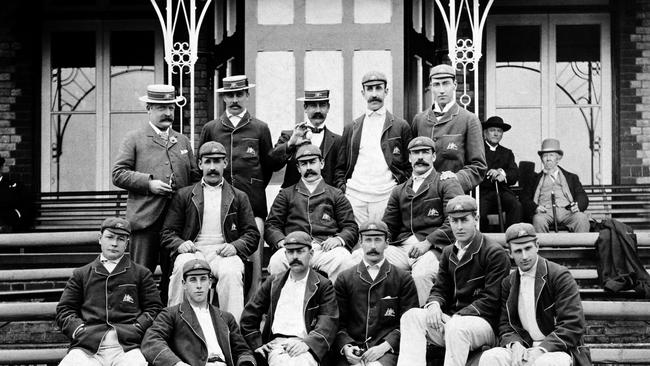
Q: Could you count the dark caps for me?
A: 11